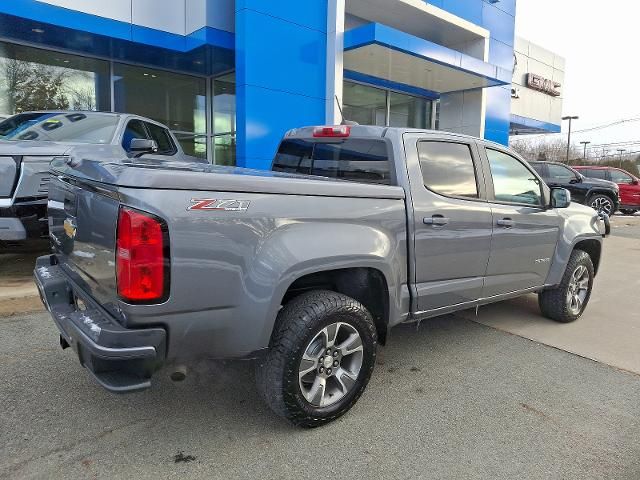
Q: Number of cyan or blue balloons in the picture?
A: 0